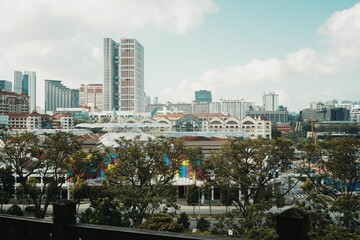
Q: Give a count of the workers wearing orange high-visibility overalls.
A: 0